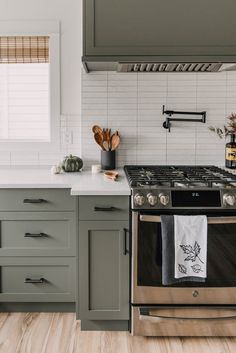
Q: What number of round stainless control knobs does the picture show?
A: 4